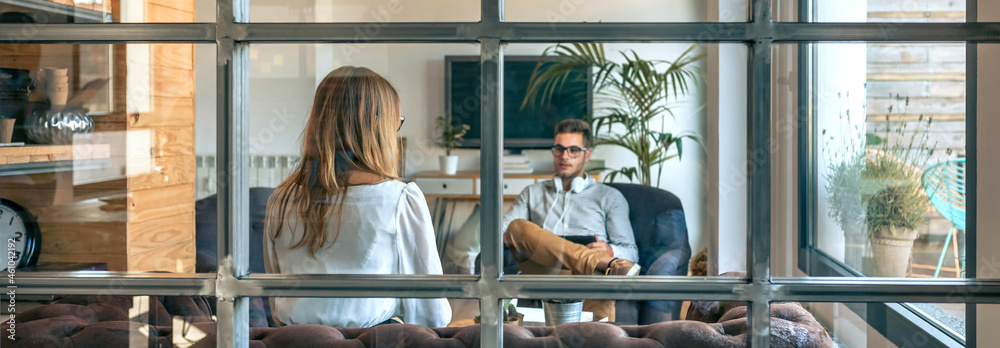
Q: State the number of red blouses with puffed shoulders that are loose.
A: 0